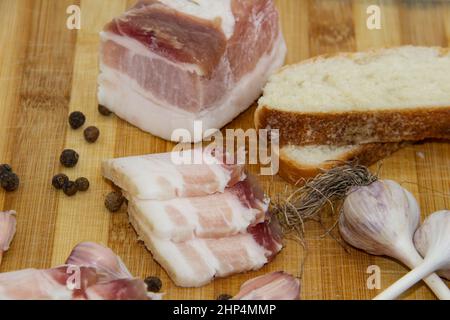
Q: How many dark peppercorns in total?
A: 12